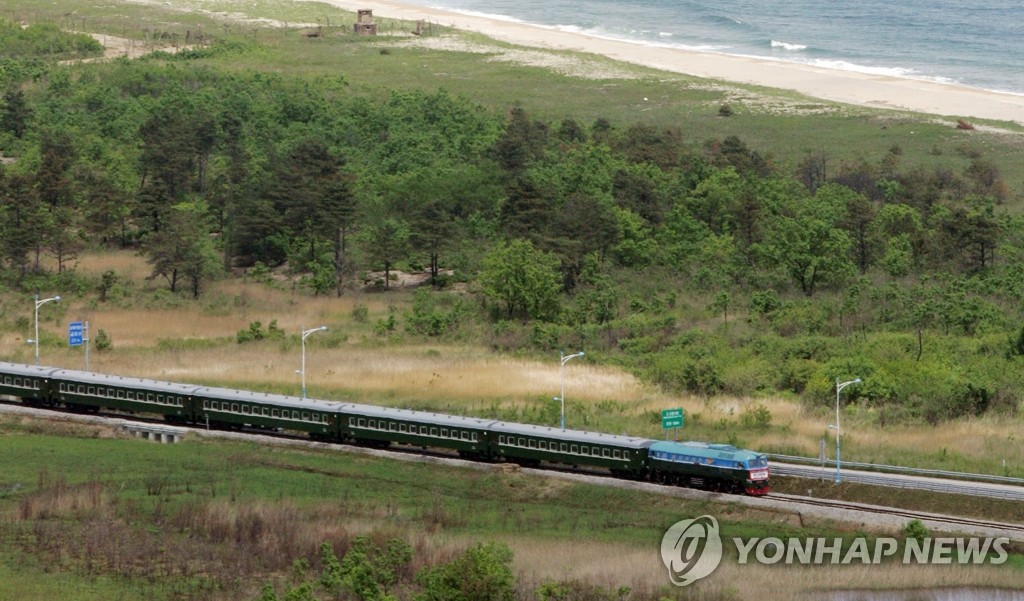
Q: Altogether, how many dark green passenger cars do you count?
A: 5